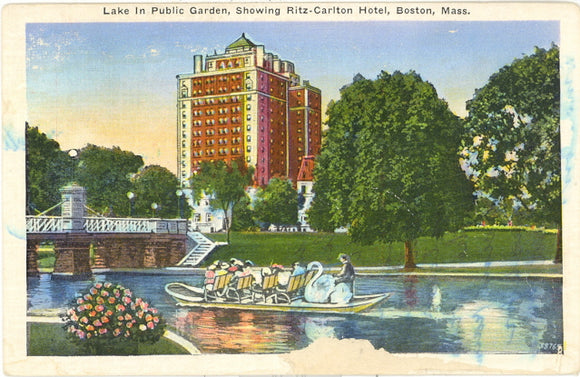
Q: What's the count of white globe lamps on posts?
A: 4